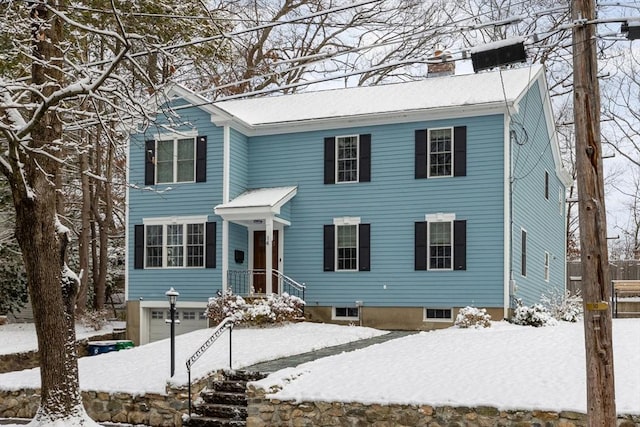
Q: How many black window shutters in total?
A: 12